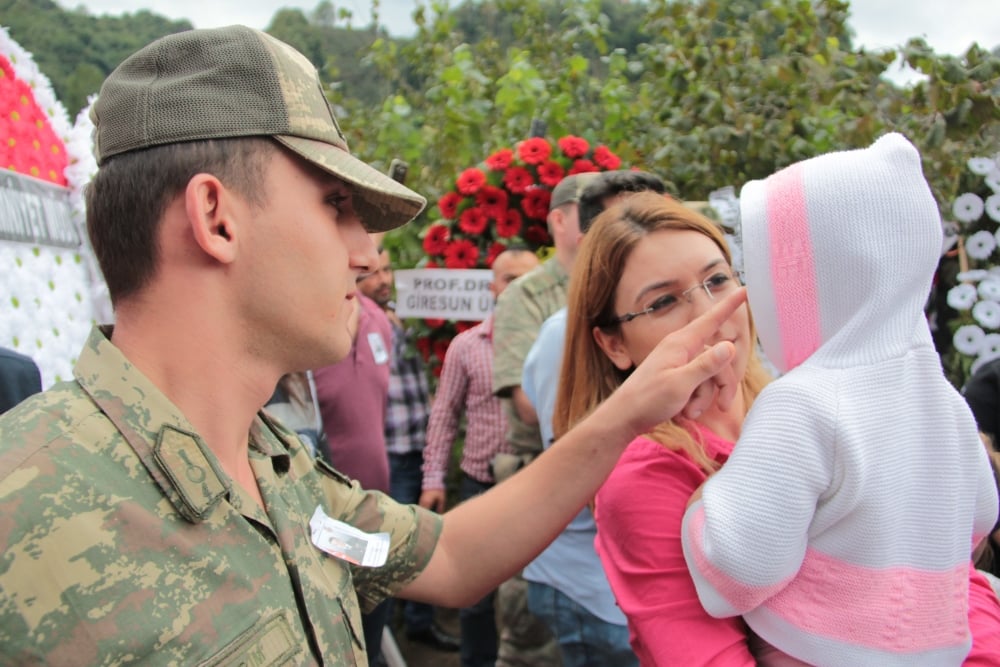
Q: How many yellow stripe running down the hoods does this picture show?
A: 0